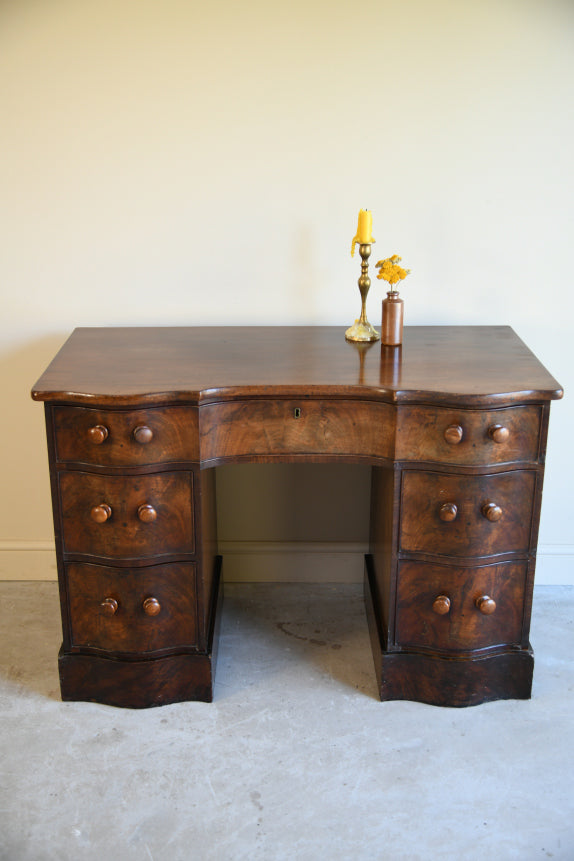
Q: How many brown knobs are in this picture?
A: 12